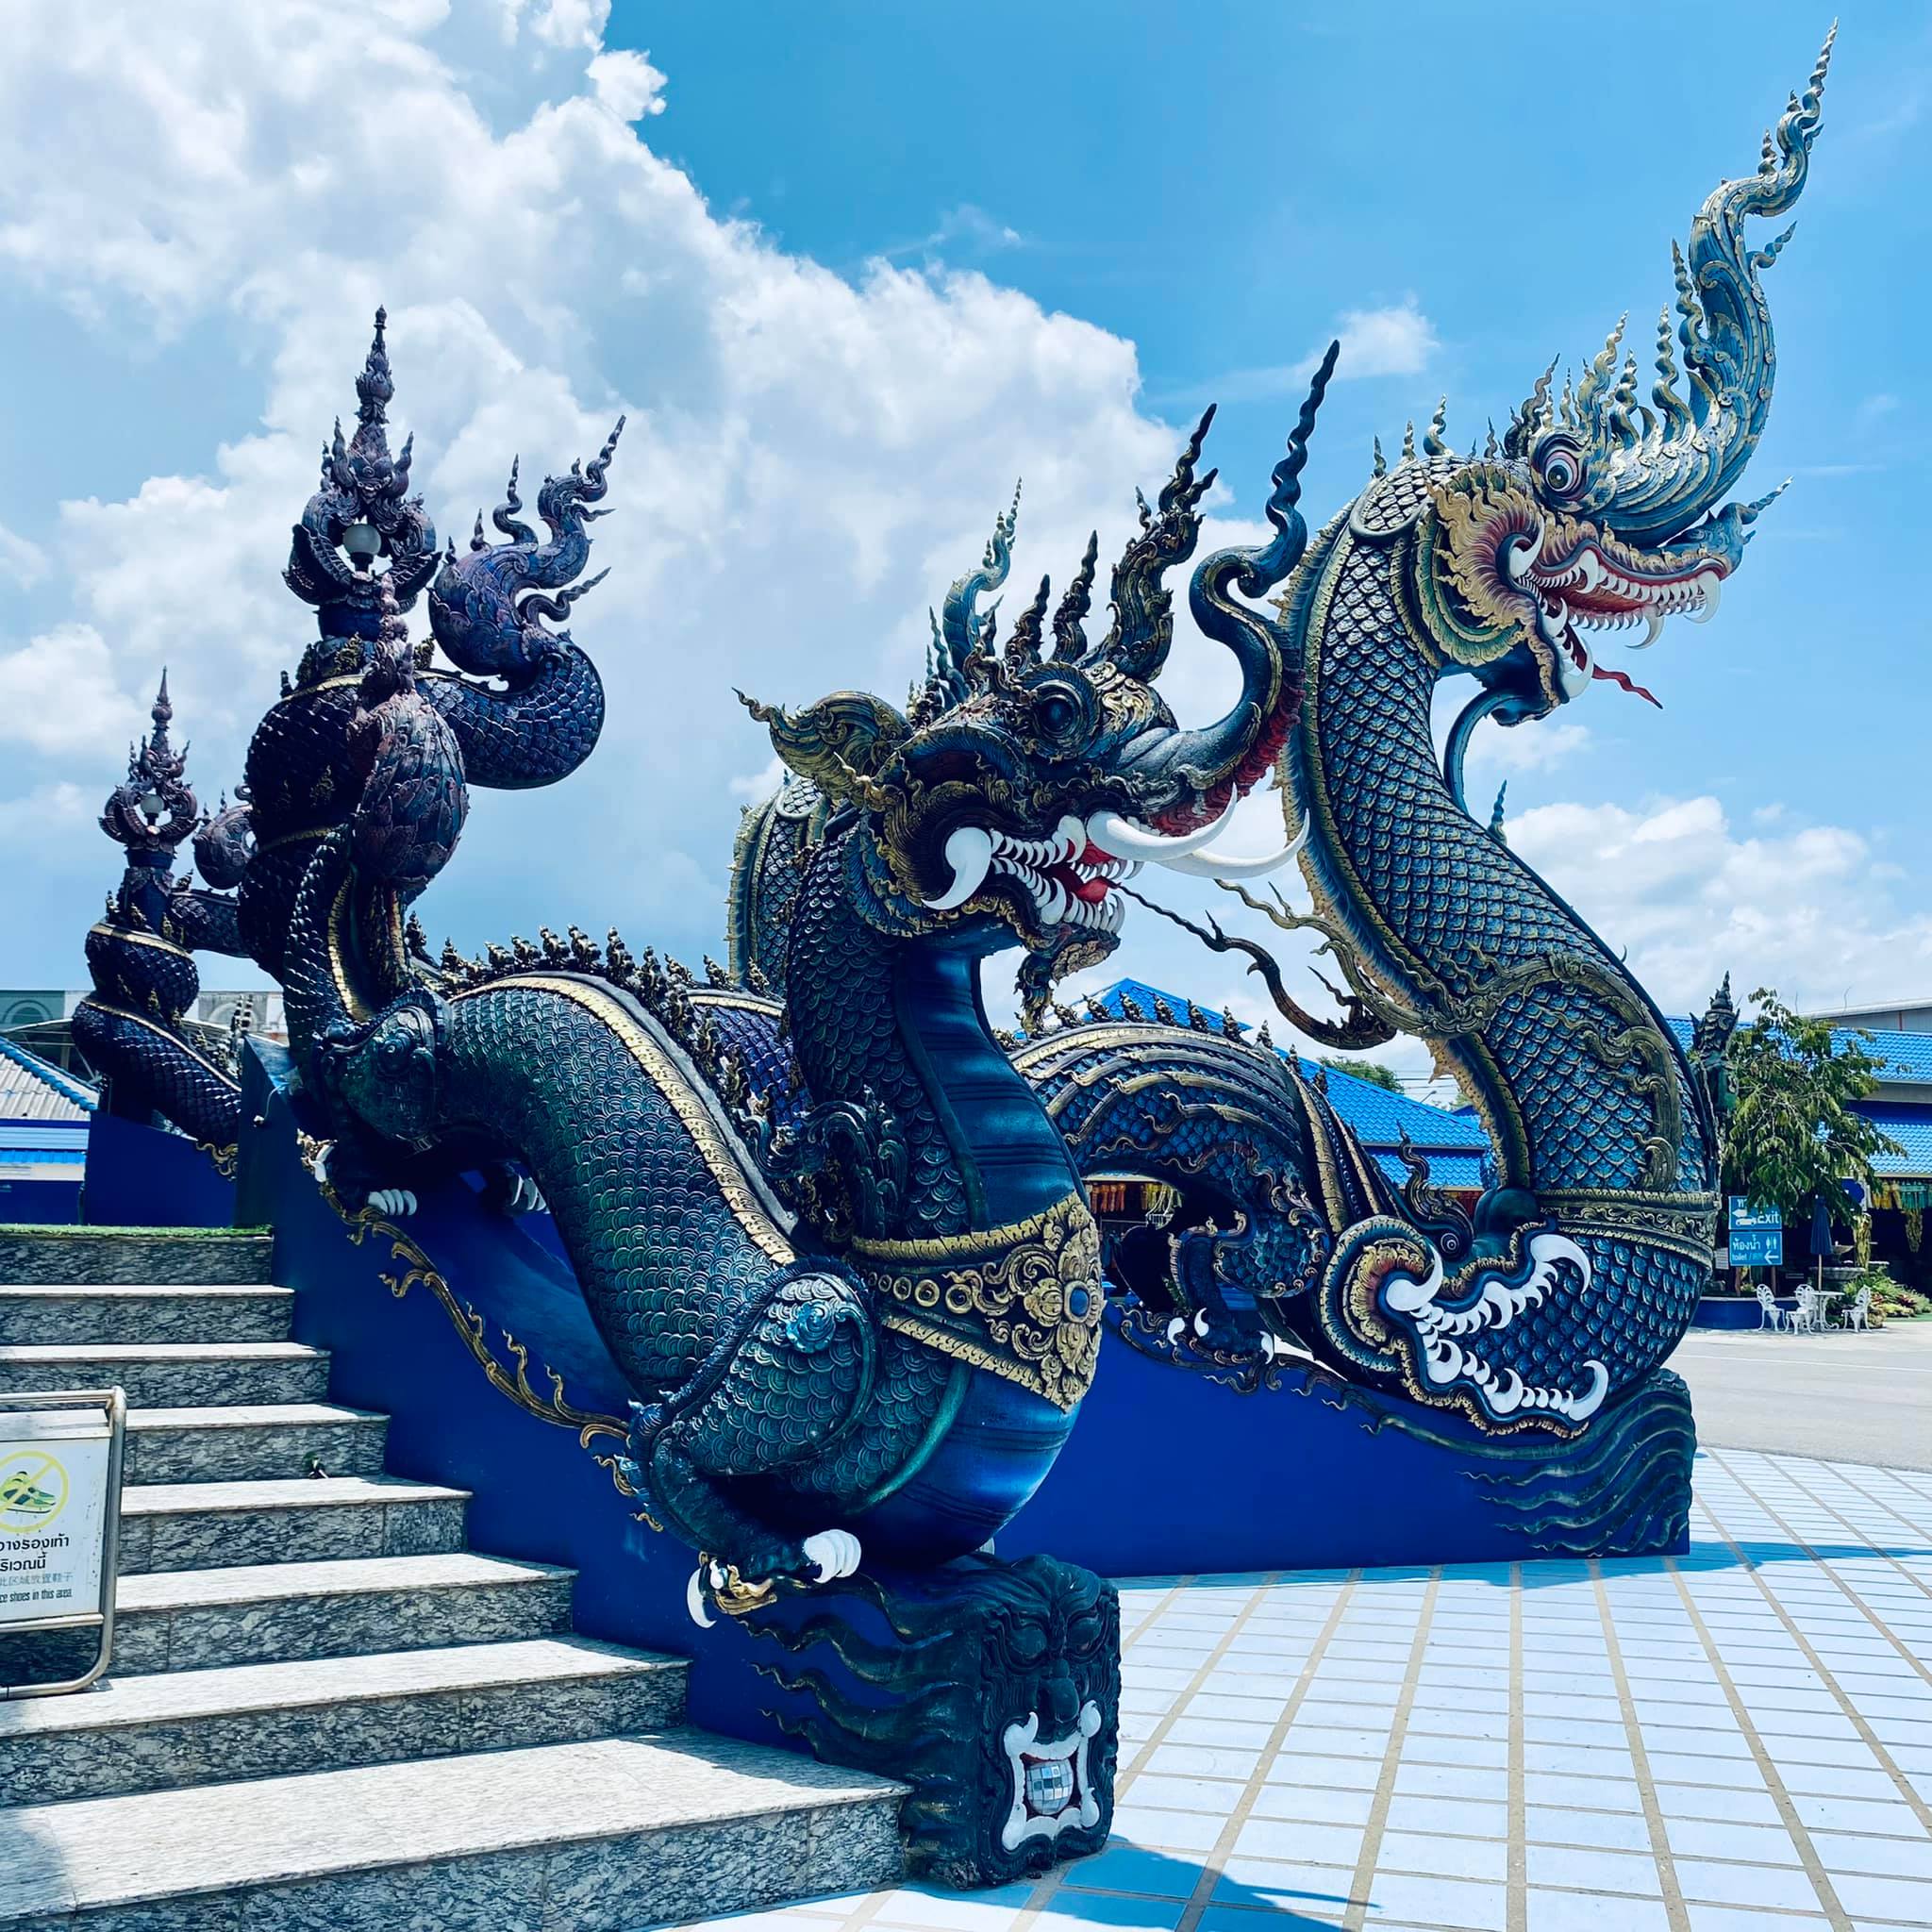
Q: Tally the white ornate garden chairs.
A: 3